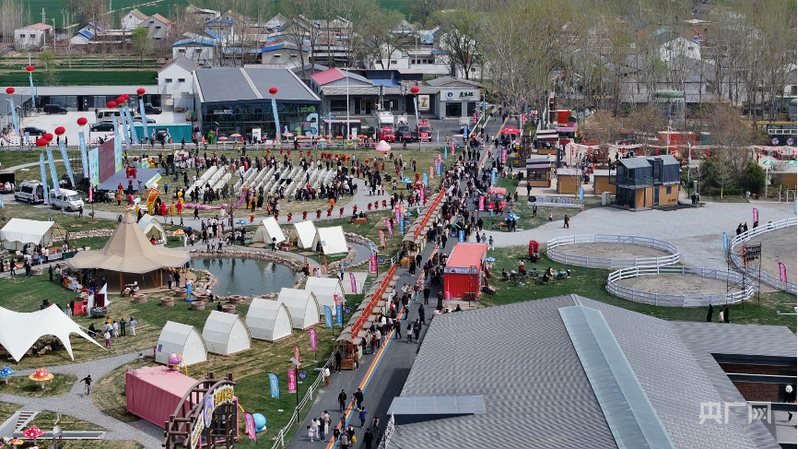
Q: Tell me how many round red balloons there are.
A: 12